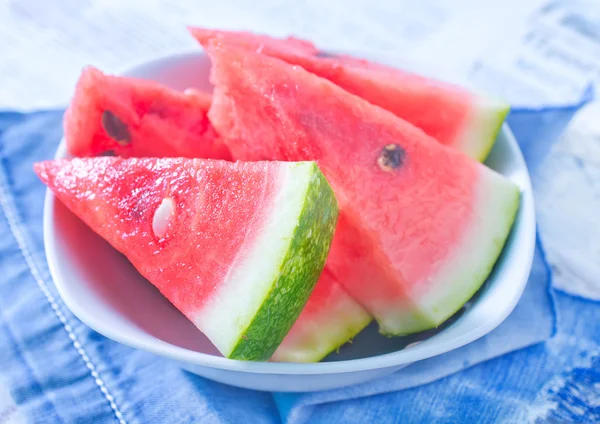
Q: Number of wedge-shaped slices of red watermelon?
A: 5